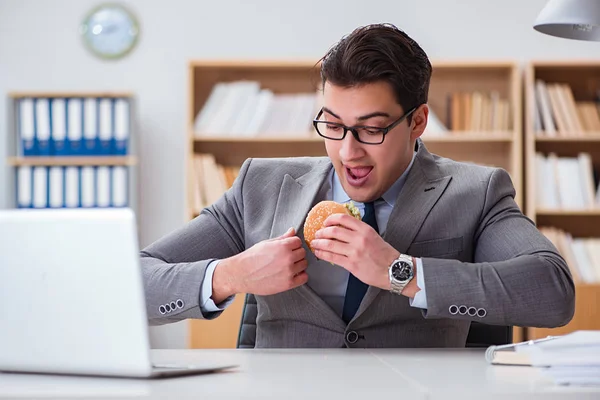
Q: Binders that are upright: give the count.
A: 14